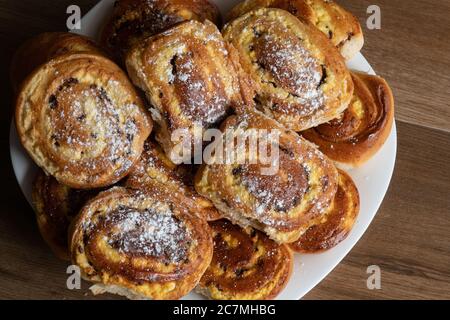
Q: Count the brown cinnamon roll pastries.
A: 13